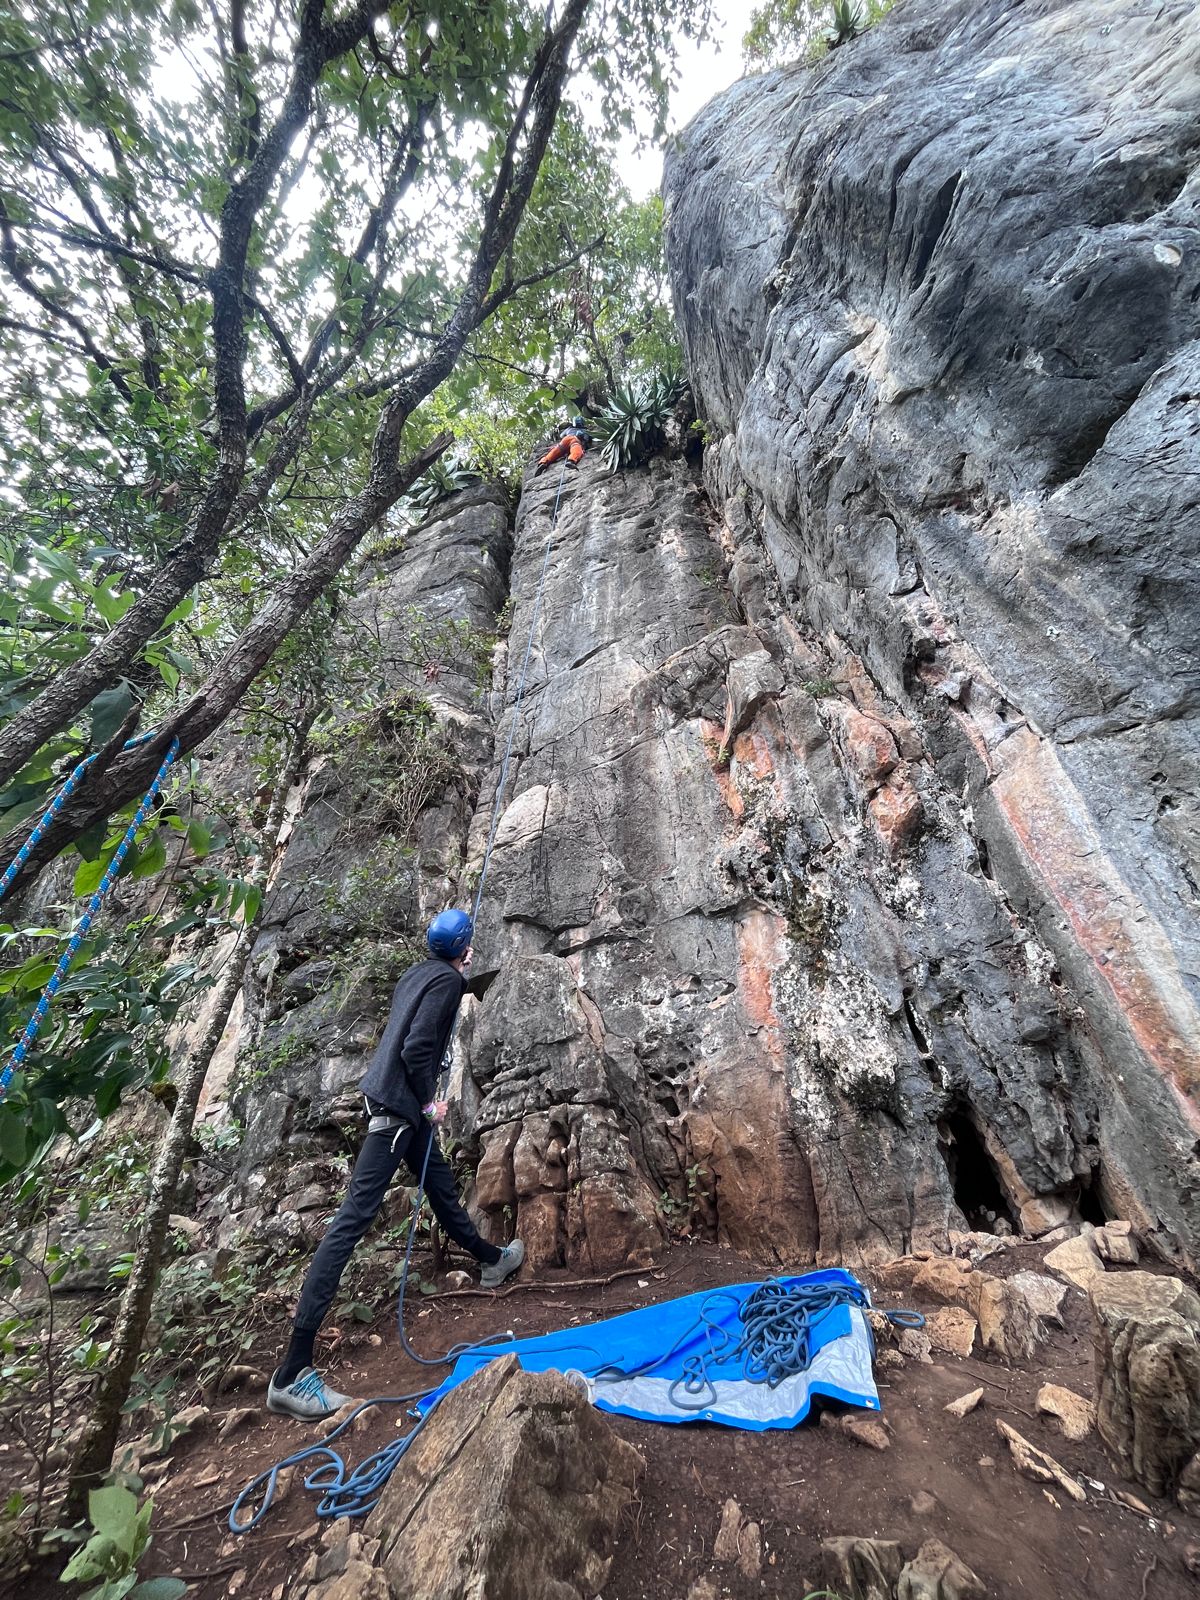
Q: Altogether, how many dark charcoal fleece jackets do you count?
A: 1